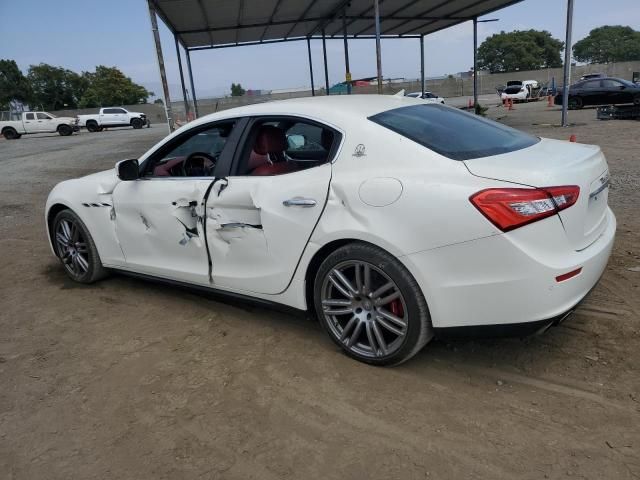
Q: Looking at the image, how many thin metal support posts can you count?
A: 10